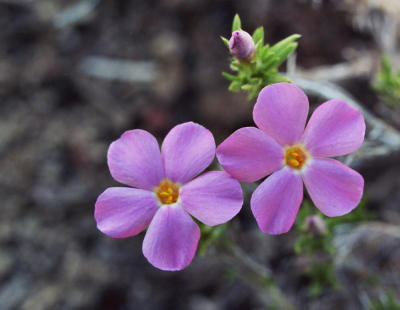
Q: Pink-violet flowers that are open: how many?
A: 2